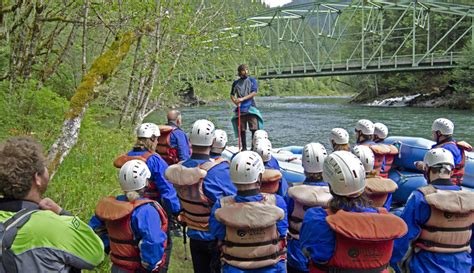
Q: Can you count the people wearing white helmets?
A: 15